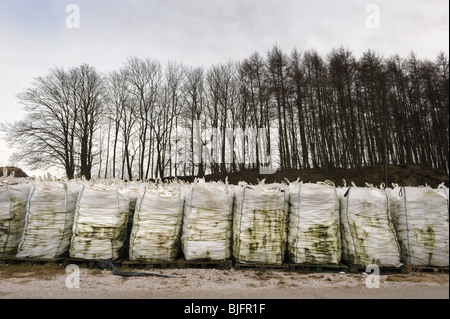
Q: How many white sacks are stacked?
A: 9